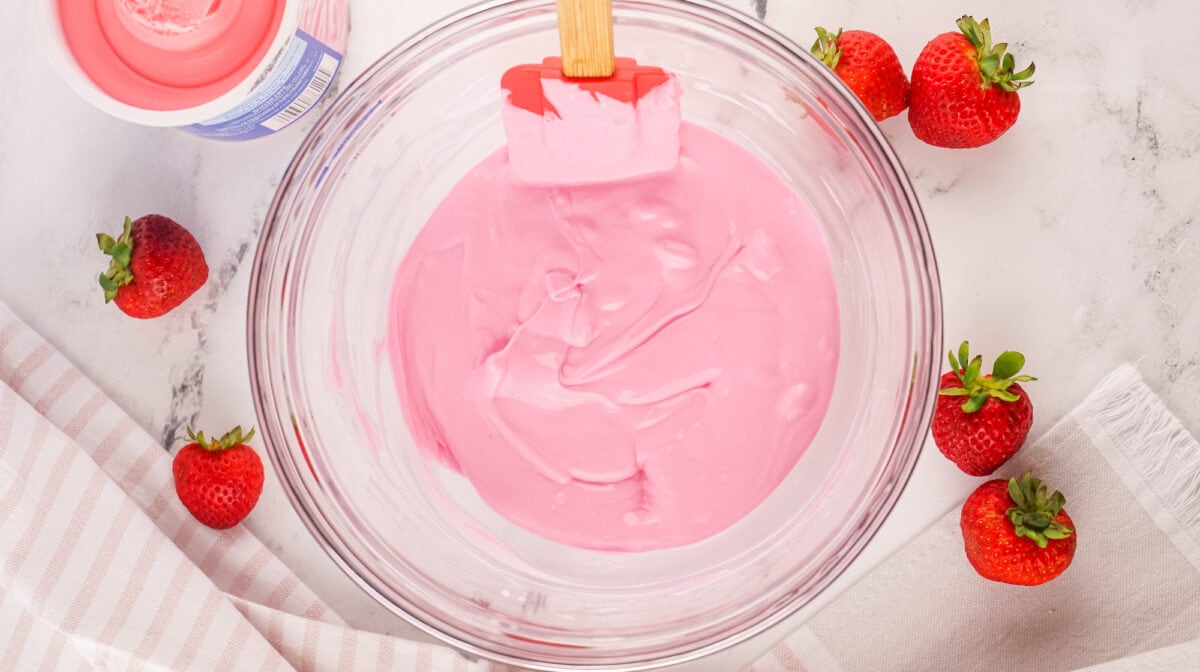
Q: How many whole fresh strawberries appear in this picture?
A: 6